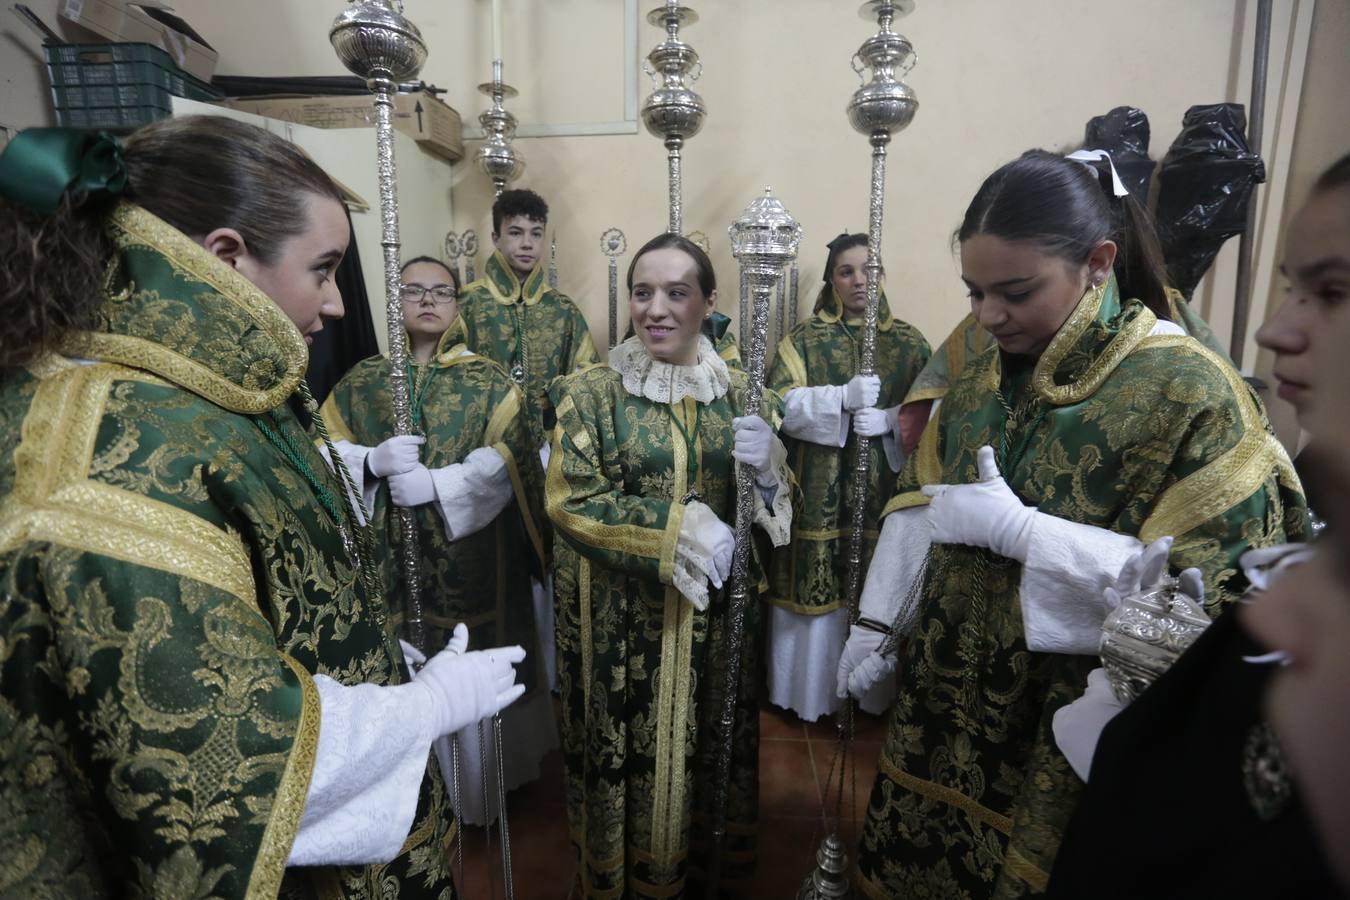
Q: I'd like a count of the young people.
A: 7